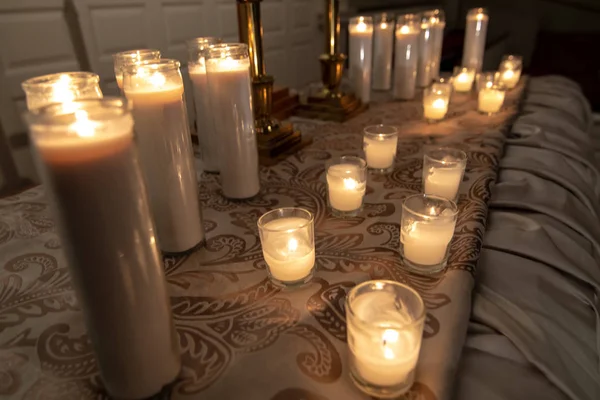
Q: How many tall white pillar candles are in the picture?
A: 12